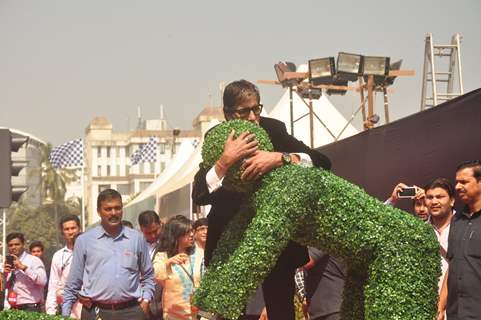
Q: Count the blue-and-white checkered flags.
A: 2